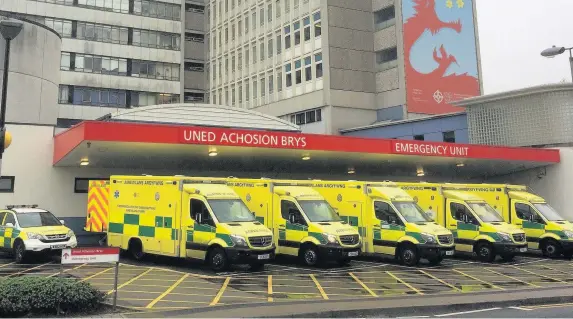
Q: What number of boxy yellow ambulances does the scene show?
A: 5